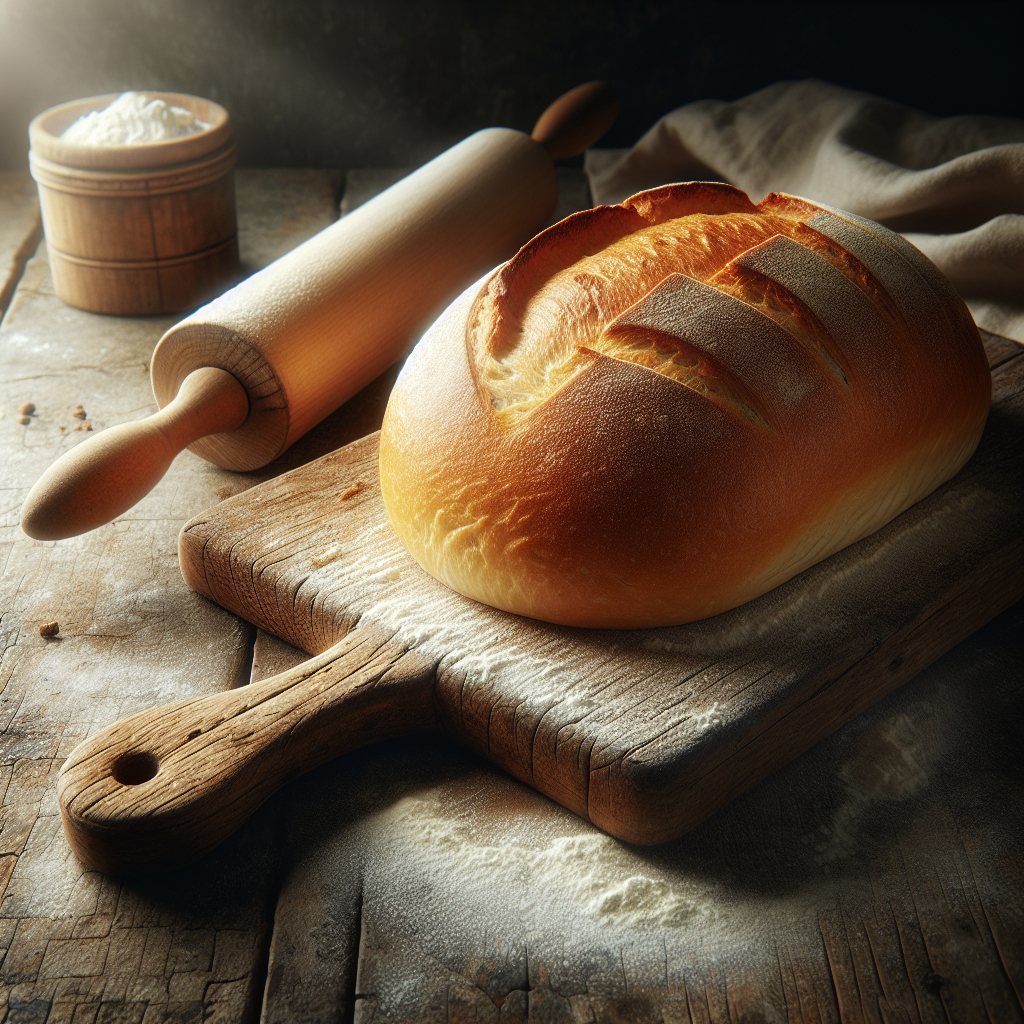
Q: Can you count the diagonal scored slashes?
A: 3